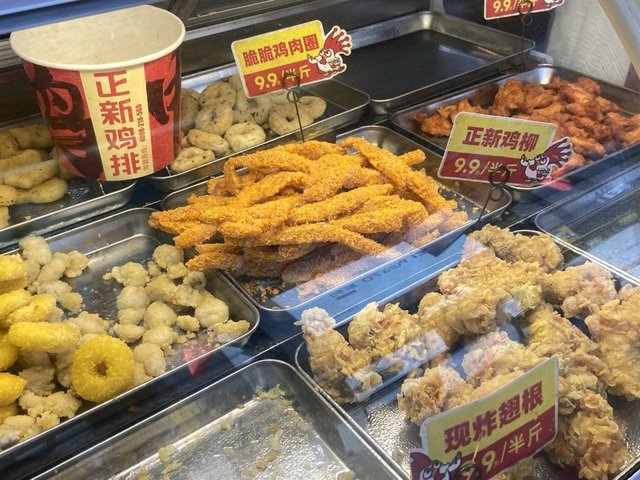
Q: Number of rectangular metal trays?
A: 9